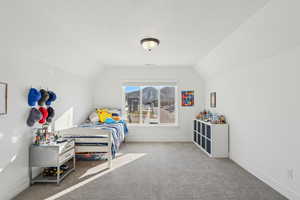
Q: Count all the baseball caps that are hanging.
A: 6